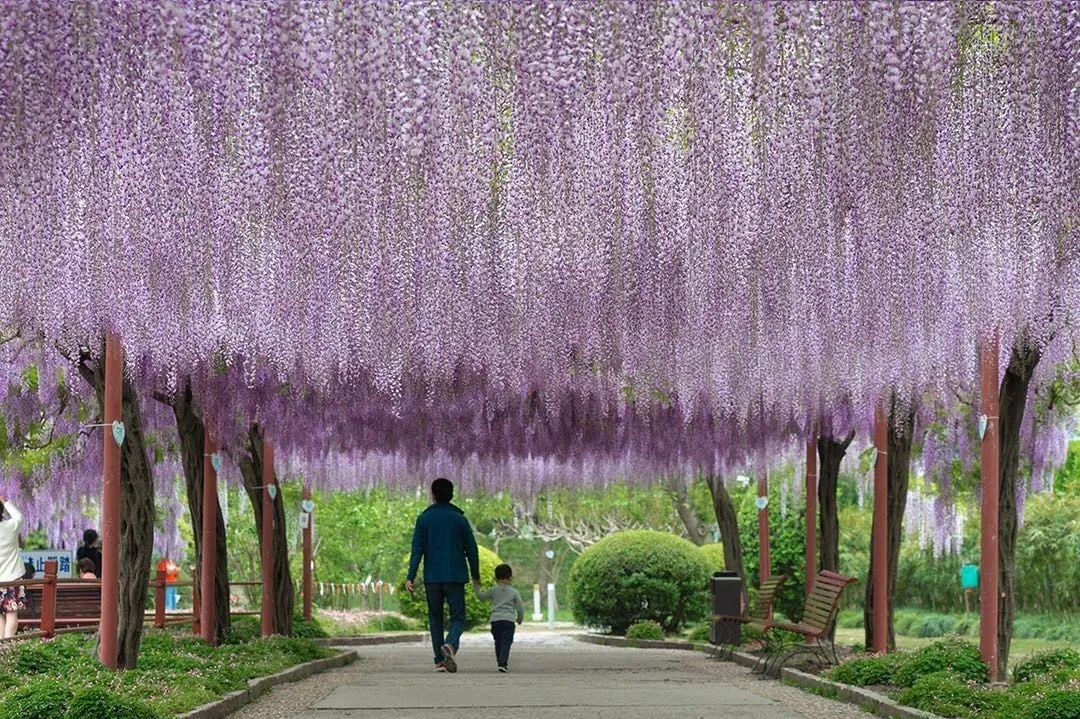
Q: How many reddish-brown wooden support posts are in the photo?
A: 8